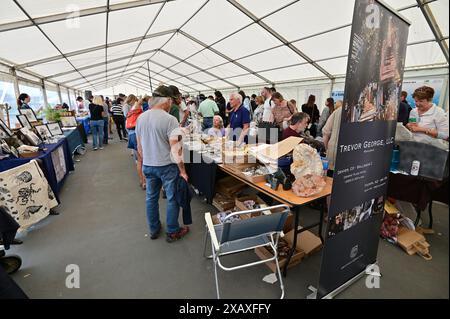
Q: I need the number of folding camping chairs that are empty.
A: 1